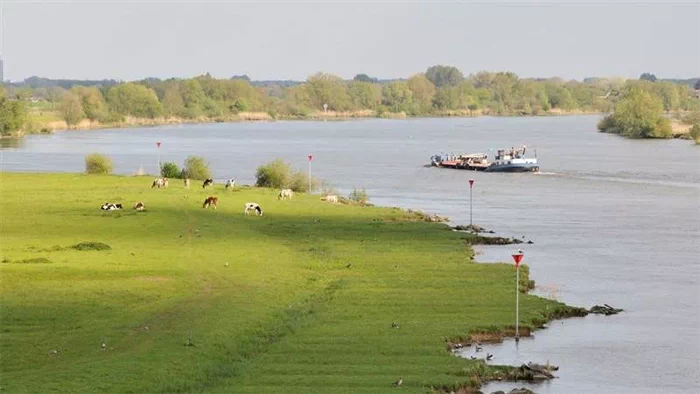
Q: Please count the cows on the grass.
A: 10